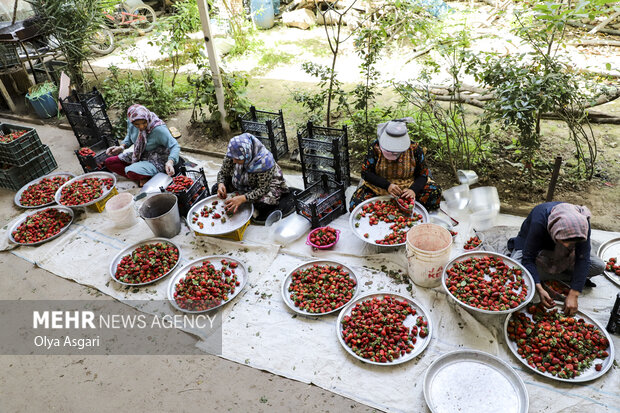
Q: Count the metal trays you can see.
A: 13